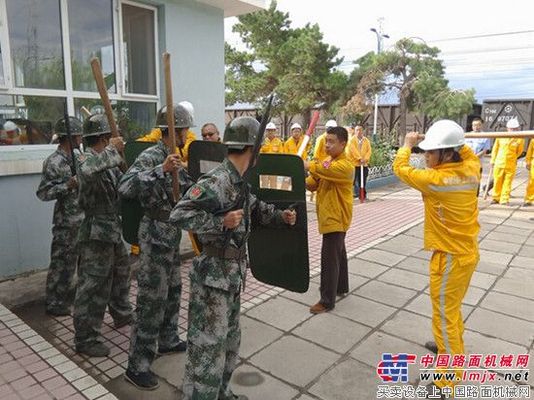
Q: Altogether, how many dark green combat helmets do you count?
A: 4